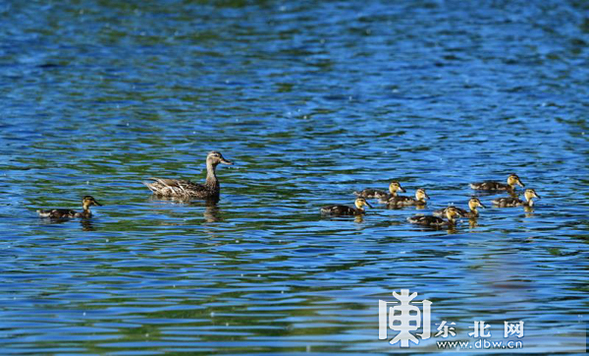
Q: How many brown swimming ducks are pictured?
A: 9